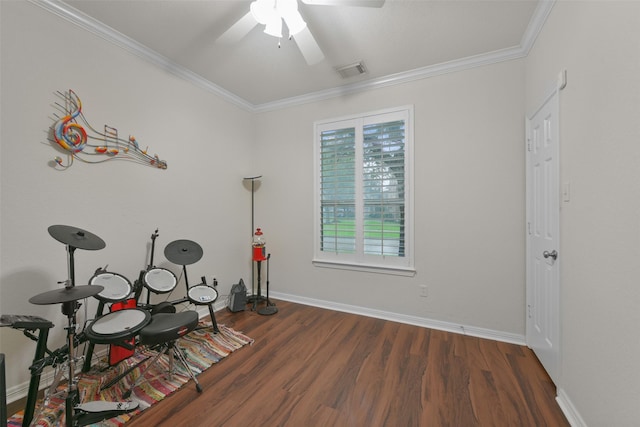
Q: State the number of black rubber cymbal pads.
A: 3